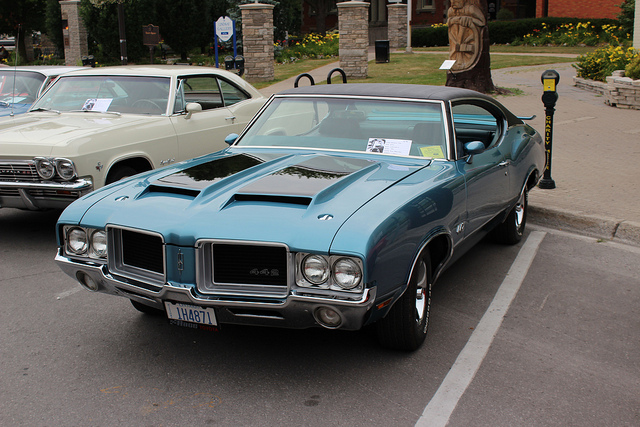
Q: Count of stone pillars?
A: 4